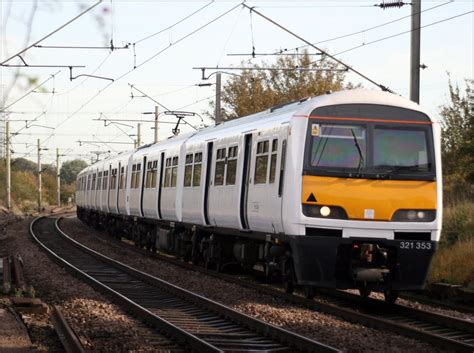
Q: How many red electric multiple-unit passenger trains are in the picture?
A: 0